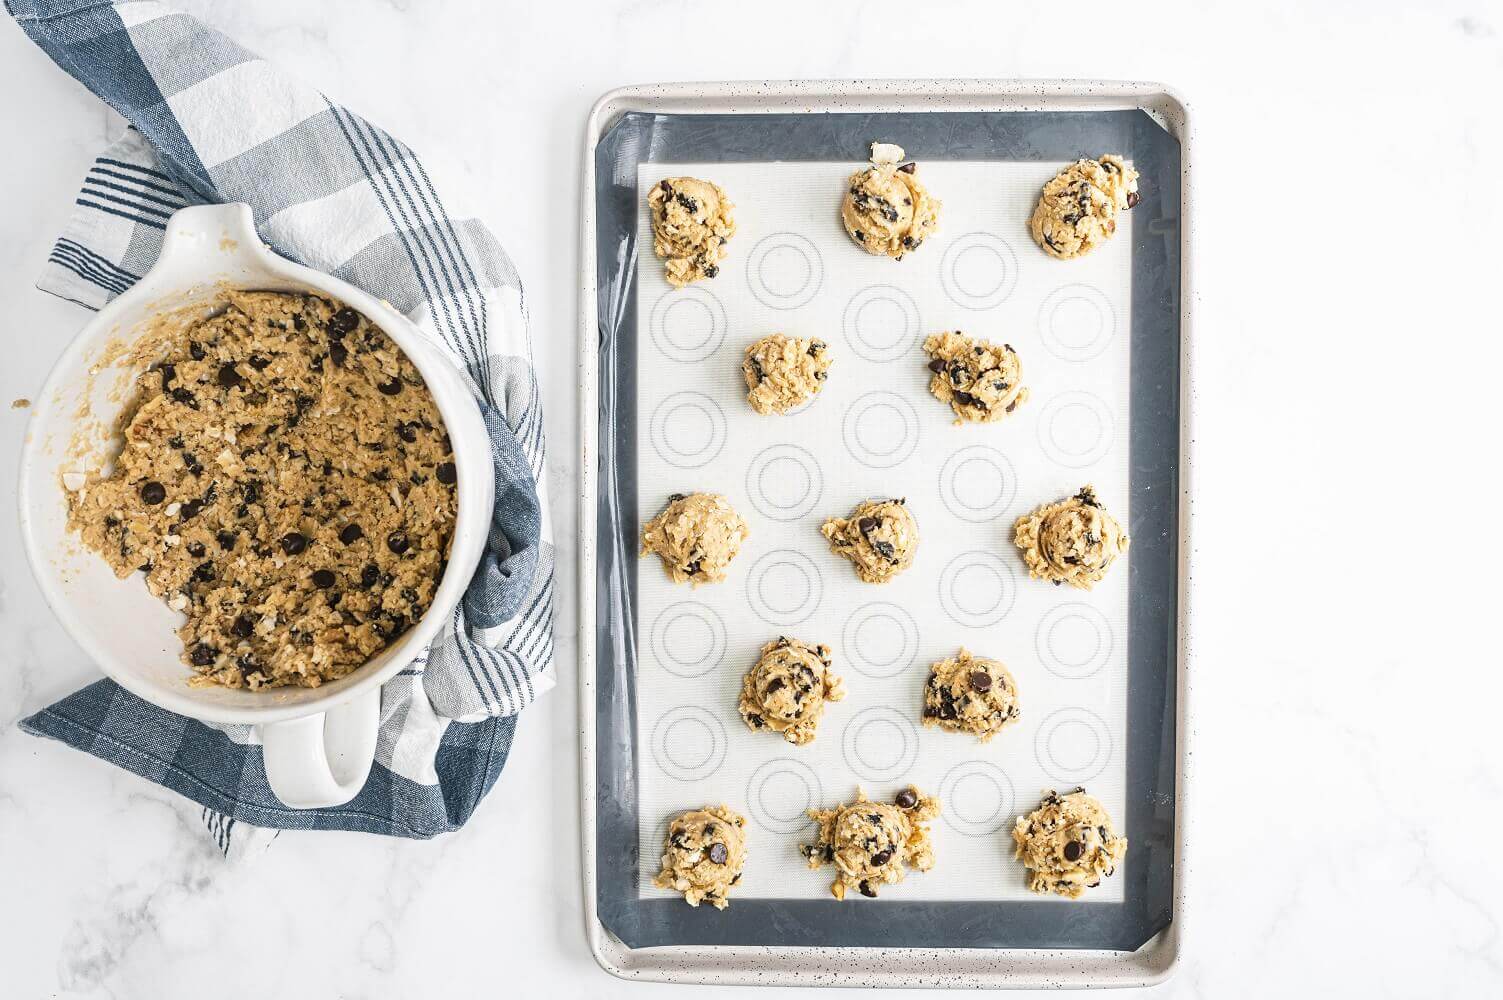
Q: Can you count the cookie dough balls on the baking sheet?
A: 13